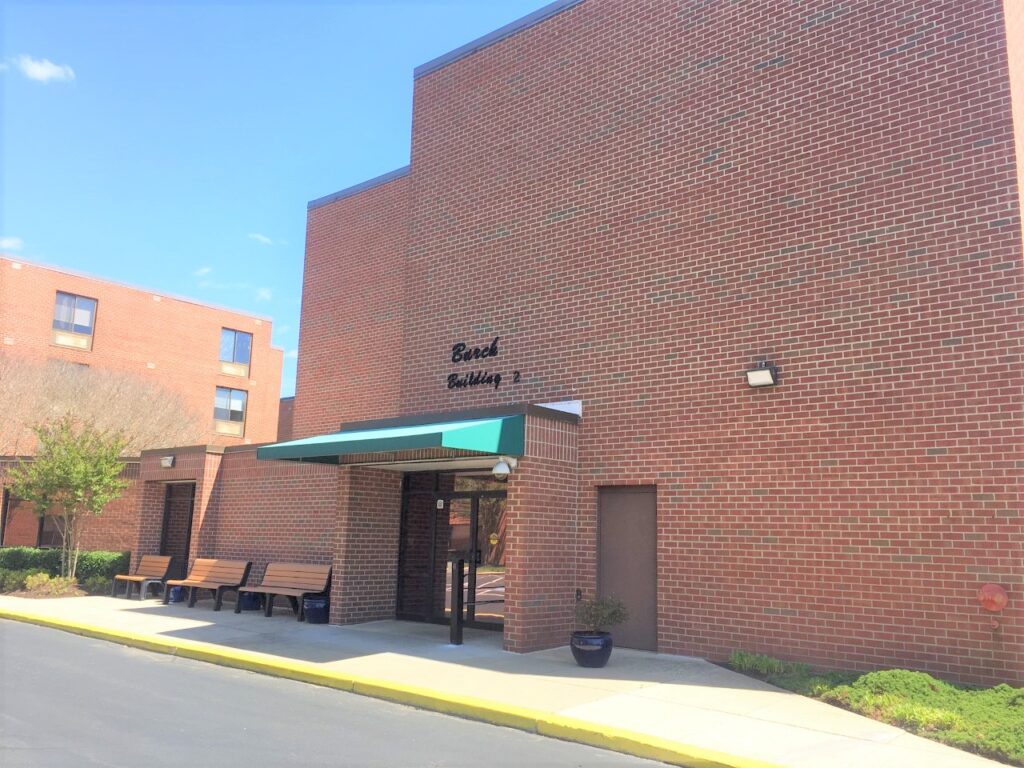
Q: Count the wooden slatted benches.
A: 3